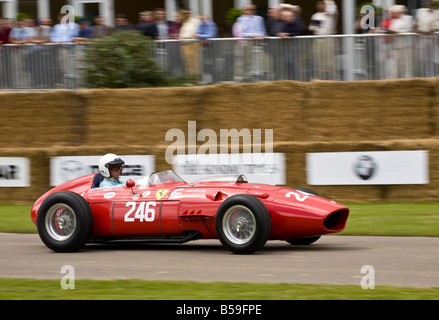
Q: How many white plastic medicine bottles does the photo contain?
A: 0